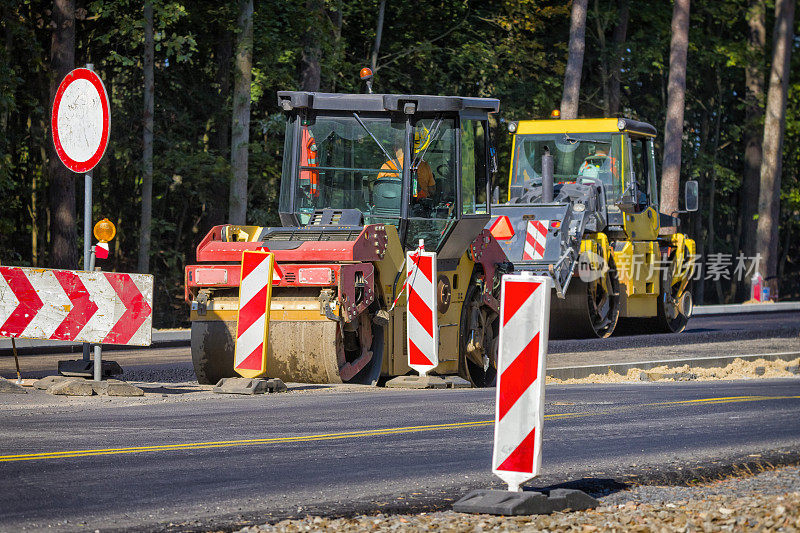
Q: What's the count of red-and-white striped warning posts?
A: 3